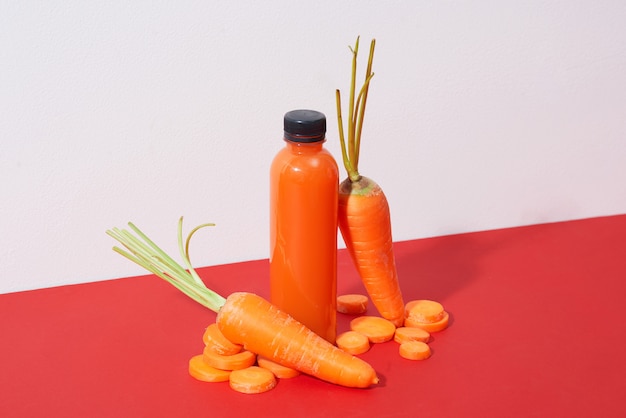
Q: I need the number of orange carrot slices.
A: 12